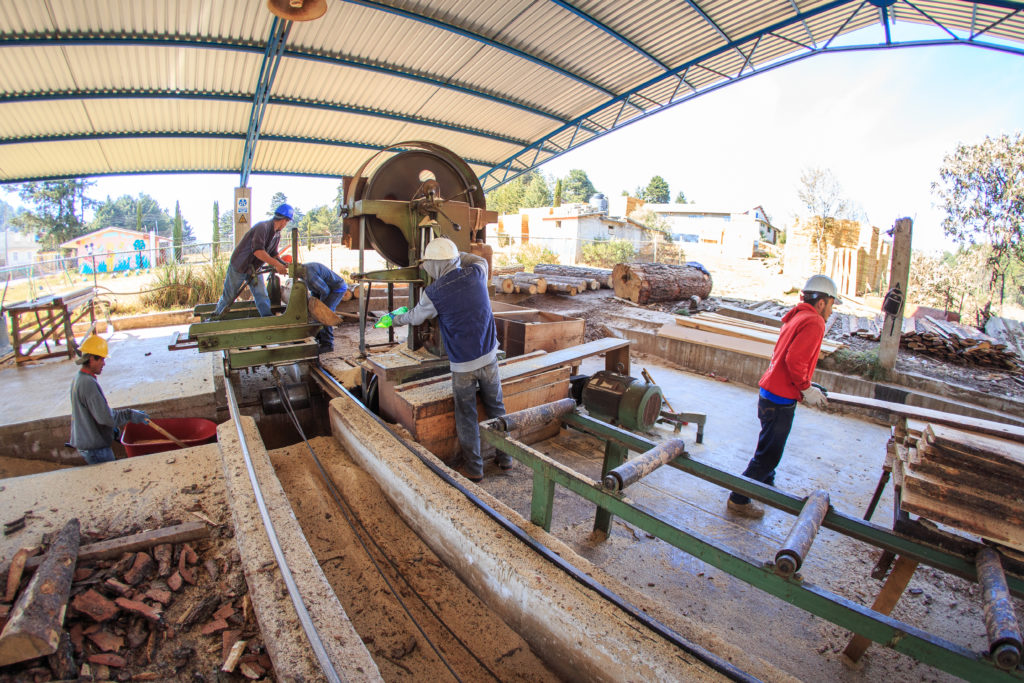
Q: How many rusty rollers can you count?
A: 4